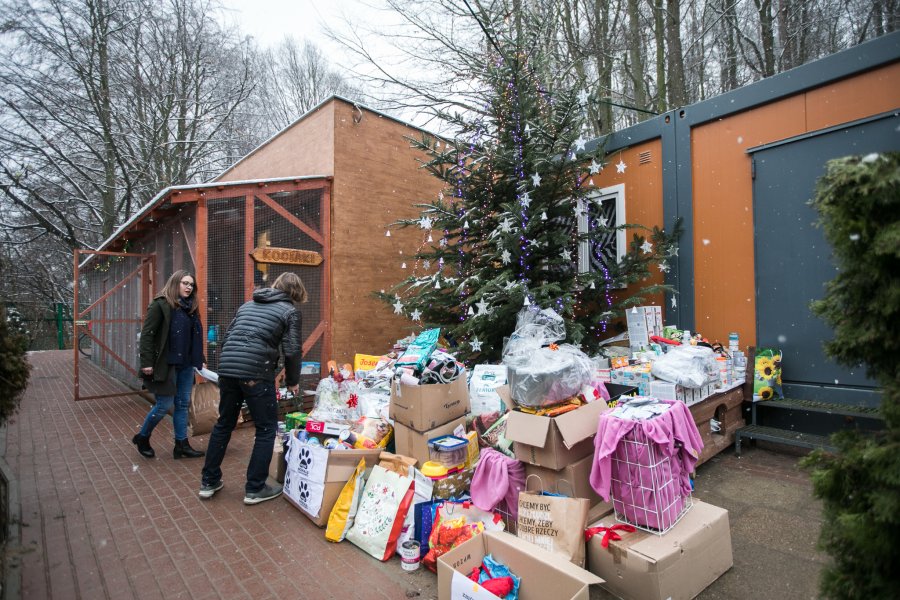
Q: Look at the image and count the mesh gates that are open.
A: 1